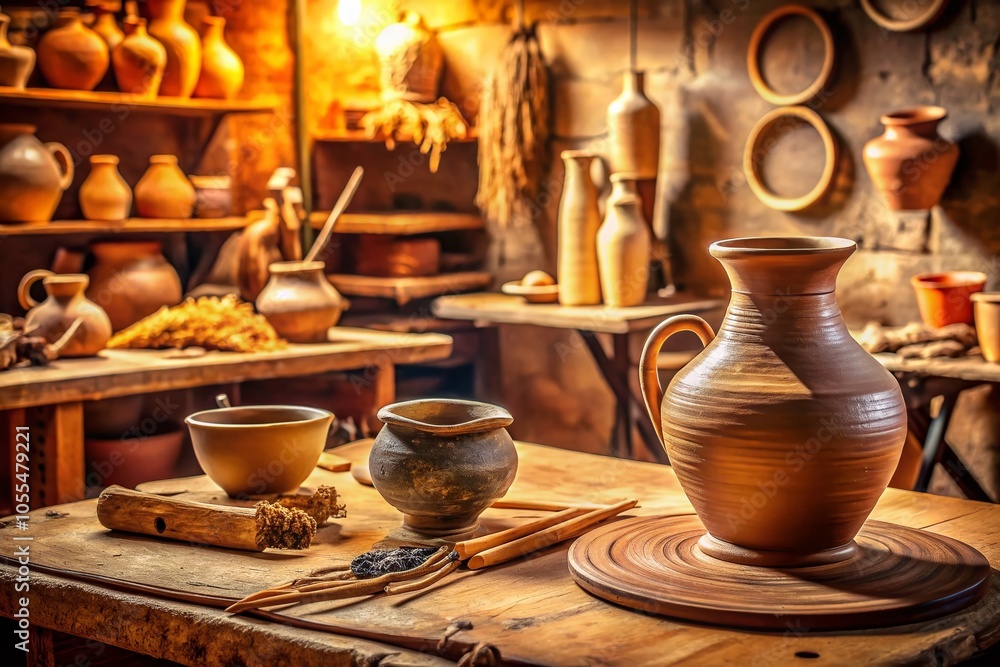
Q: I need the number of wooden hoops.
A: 3